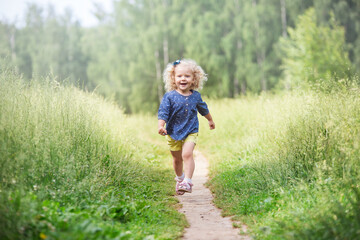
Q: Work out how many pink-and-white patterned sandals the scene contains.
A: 2